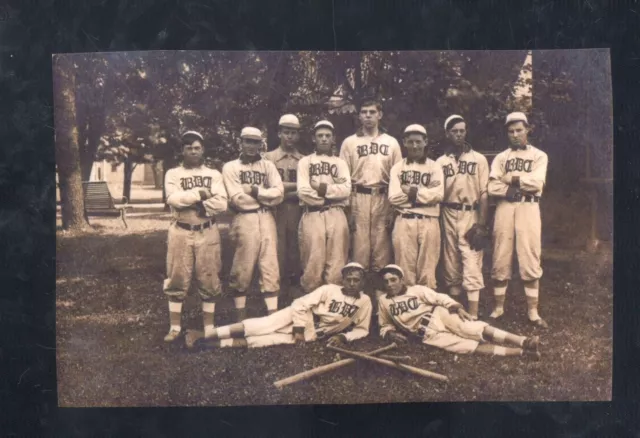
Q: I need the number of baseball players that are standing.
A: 8